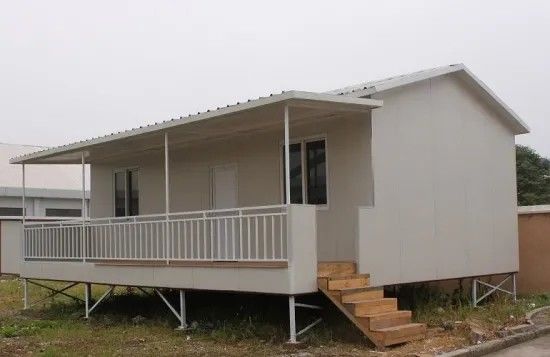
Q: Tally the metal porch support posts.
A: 4